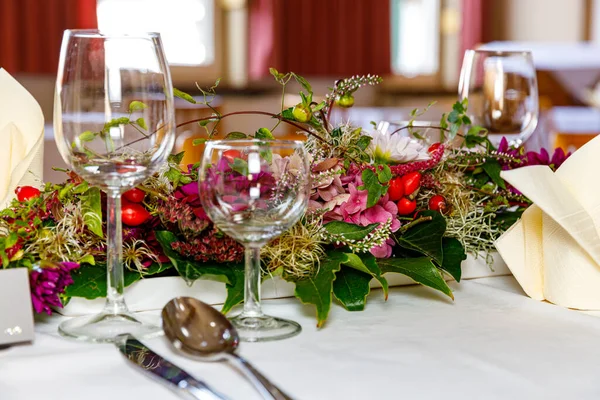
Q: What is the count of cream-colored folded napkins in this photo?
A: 2